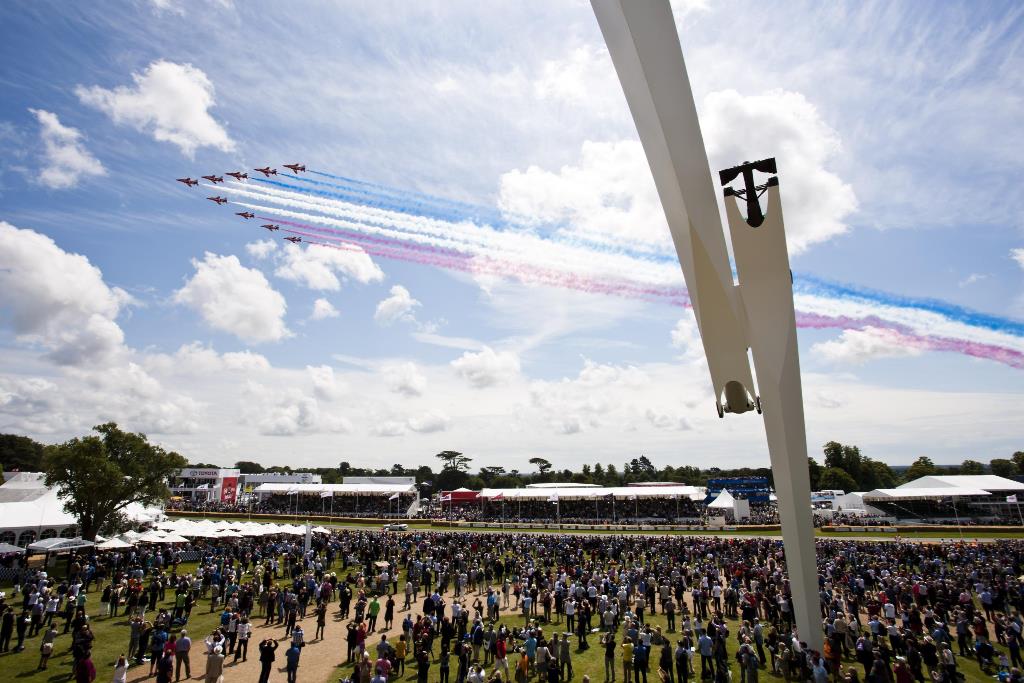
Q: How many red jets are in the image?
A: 9